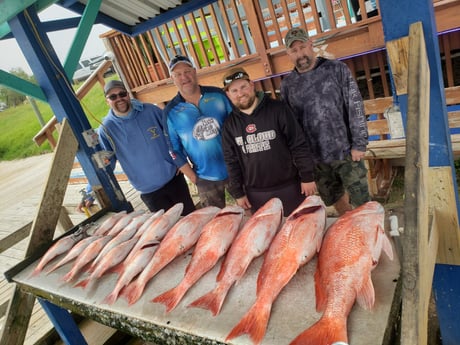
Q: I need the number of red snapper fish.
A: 15